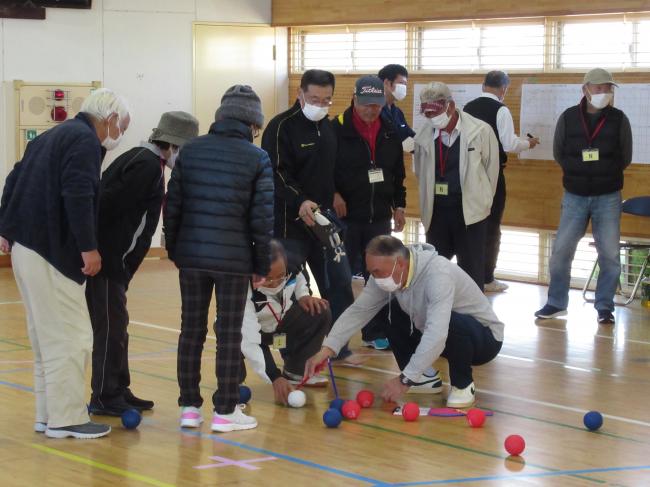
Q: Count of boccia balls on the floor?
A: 11